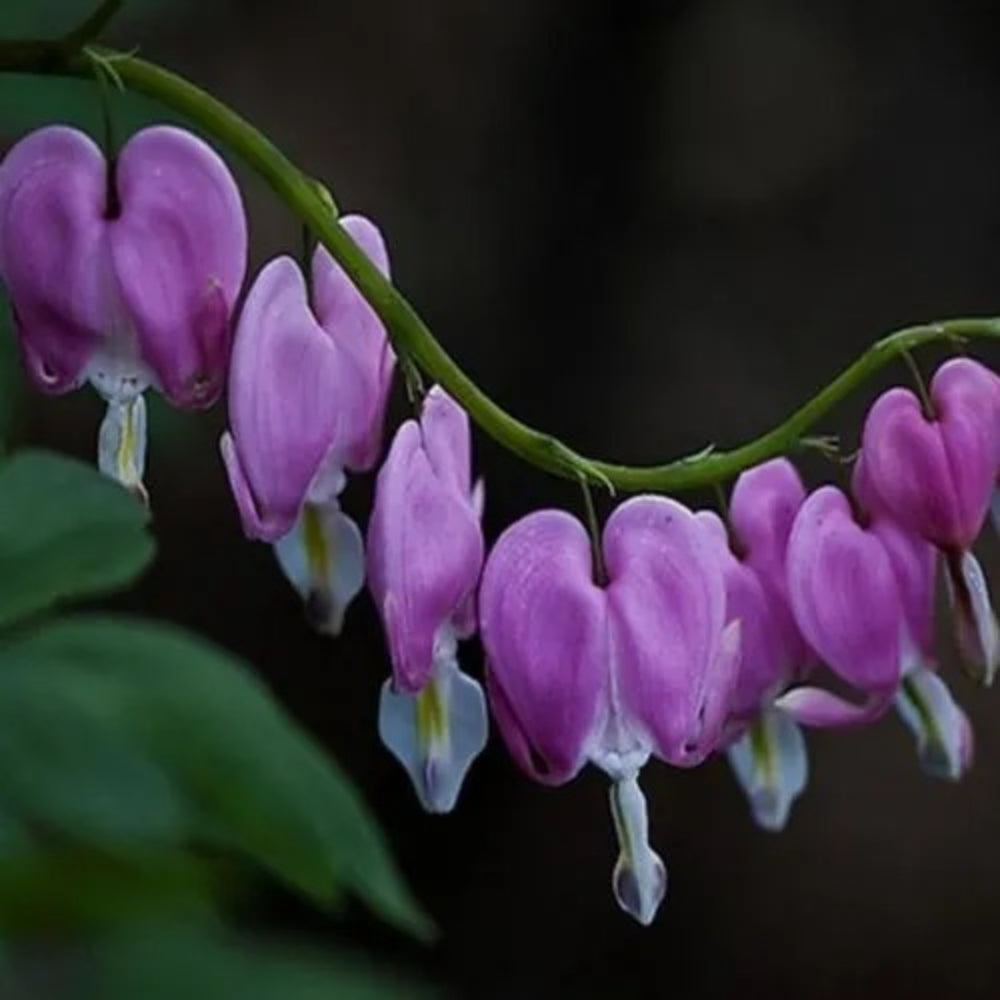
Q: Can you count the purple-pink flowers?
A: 7